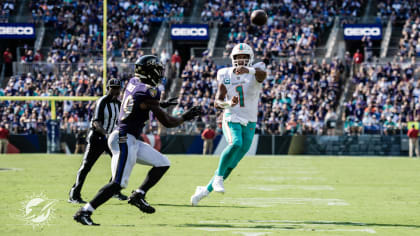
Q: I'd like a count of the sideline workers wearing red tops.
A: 3